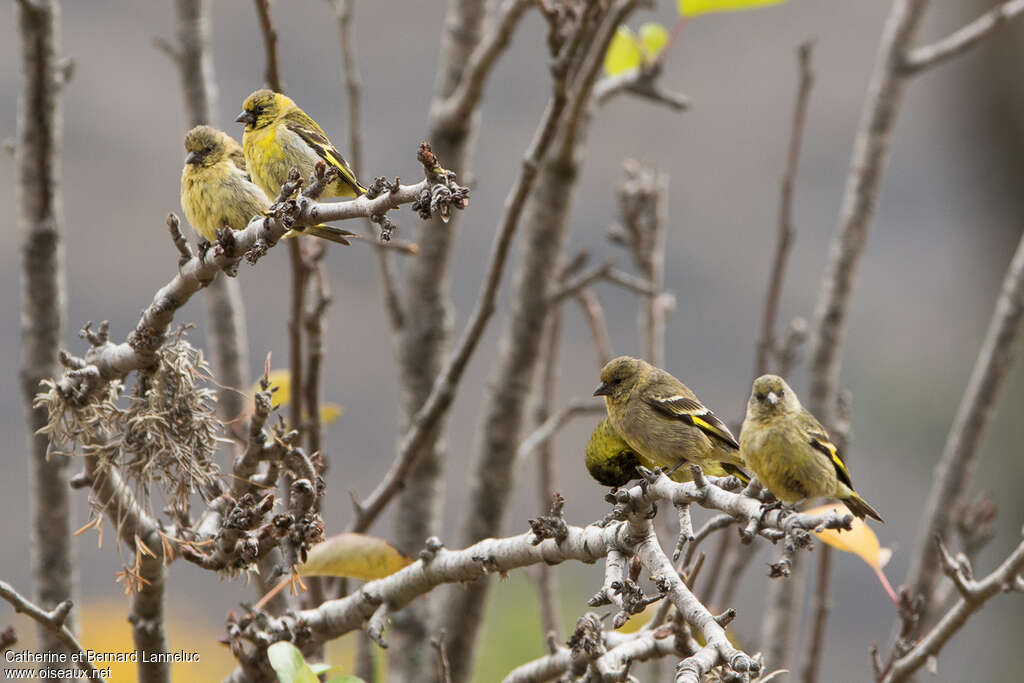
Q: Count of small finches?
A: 5